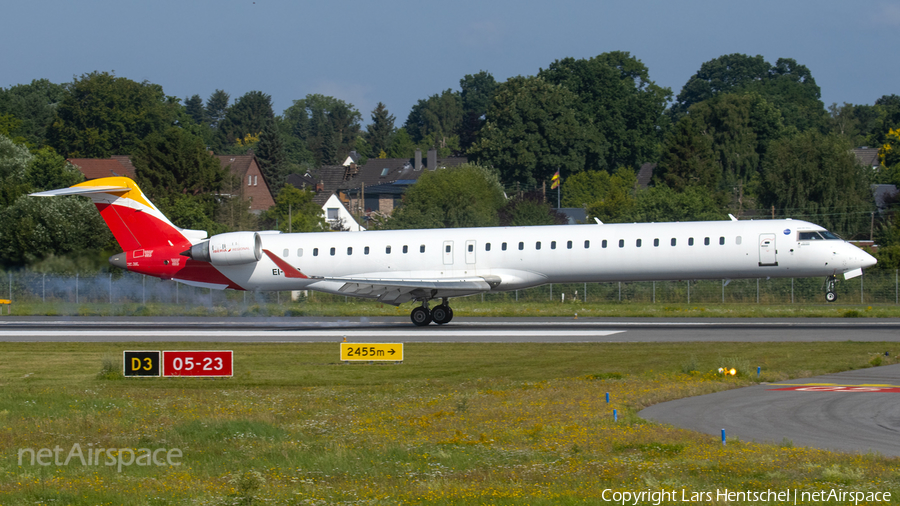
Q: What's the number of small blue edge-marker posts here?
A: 4